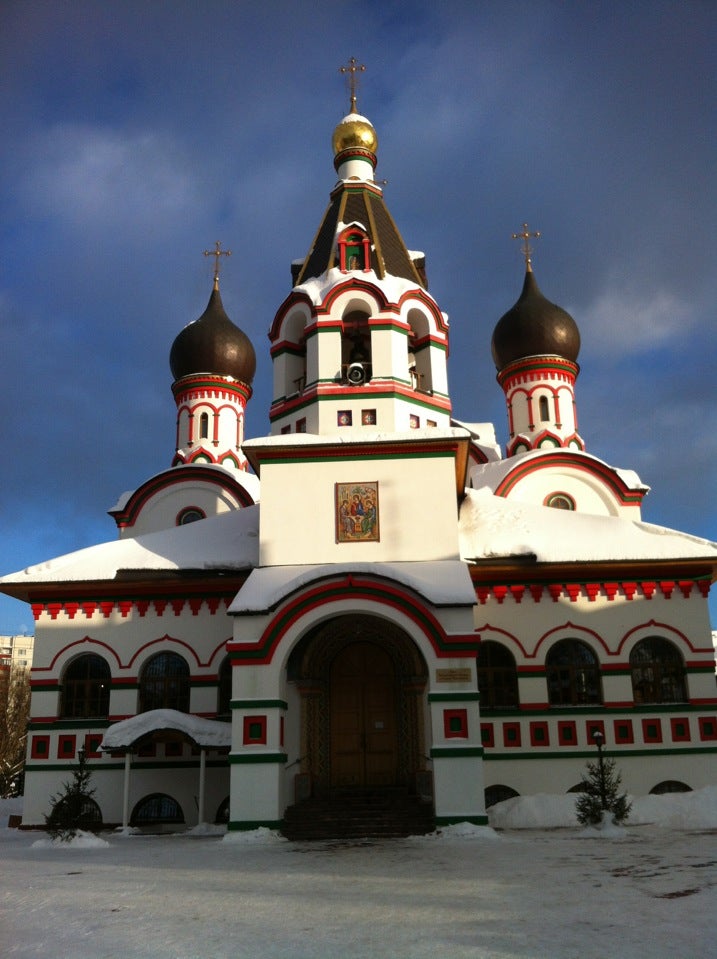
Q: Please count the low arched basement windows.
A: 6